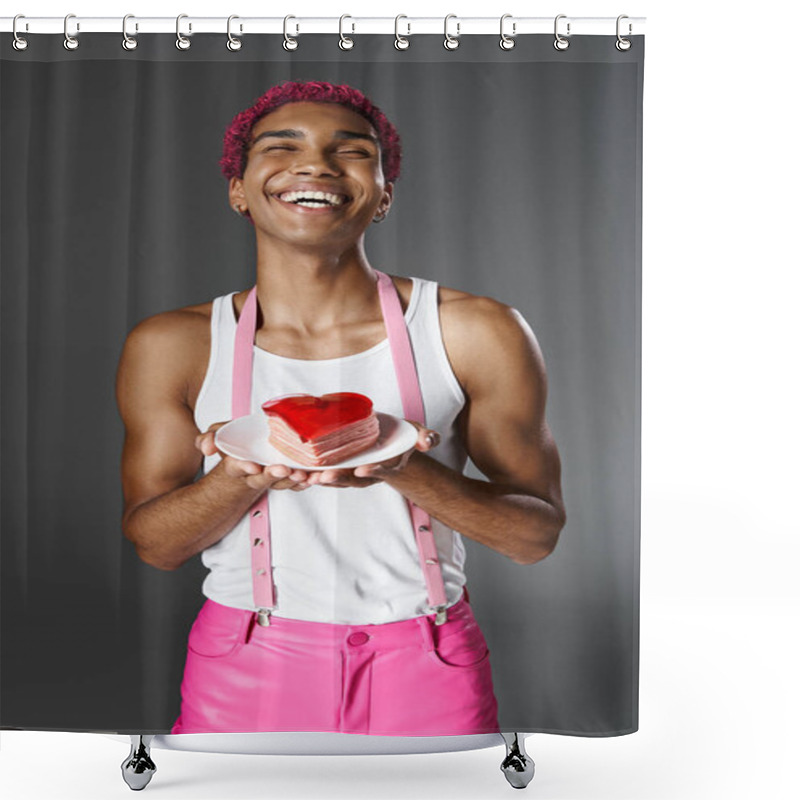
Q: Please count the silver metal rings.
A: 12